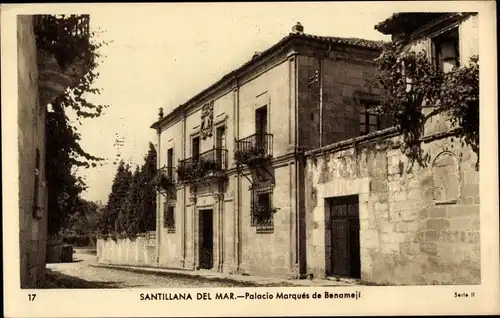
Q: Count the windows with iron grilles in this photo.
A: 2